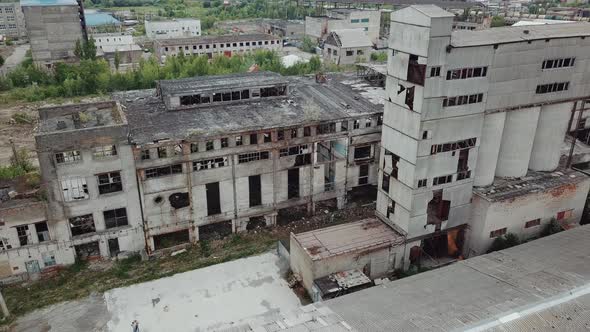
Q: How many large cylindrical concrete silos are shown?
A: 3